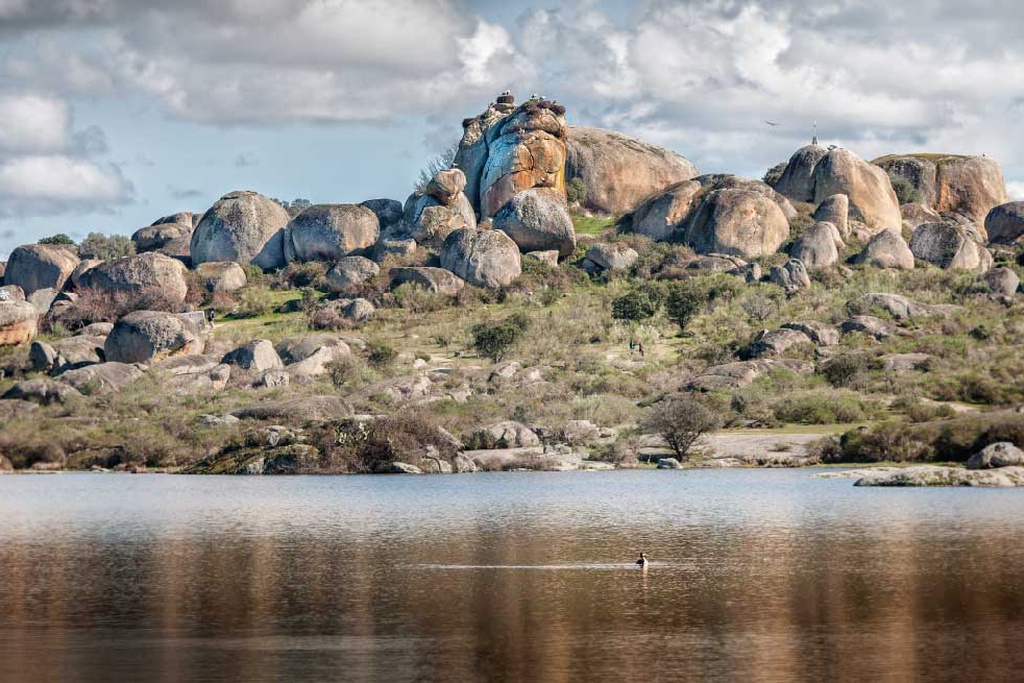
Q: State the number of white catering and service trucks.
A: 0